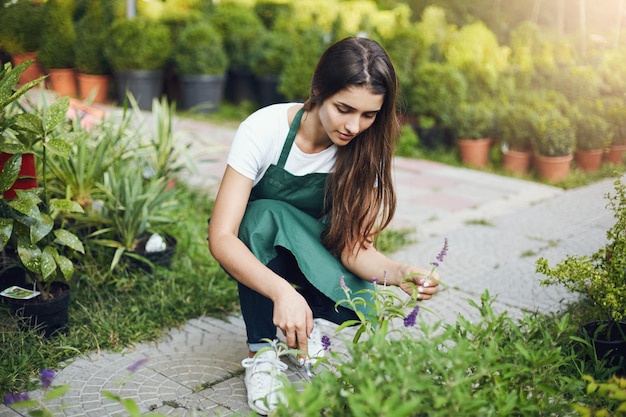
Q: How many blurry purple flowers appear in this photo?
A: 3